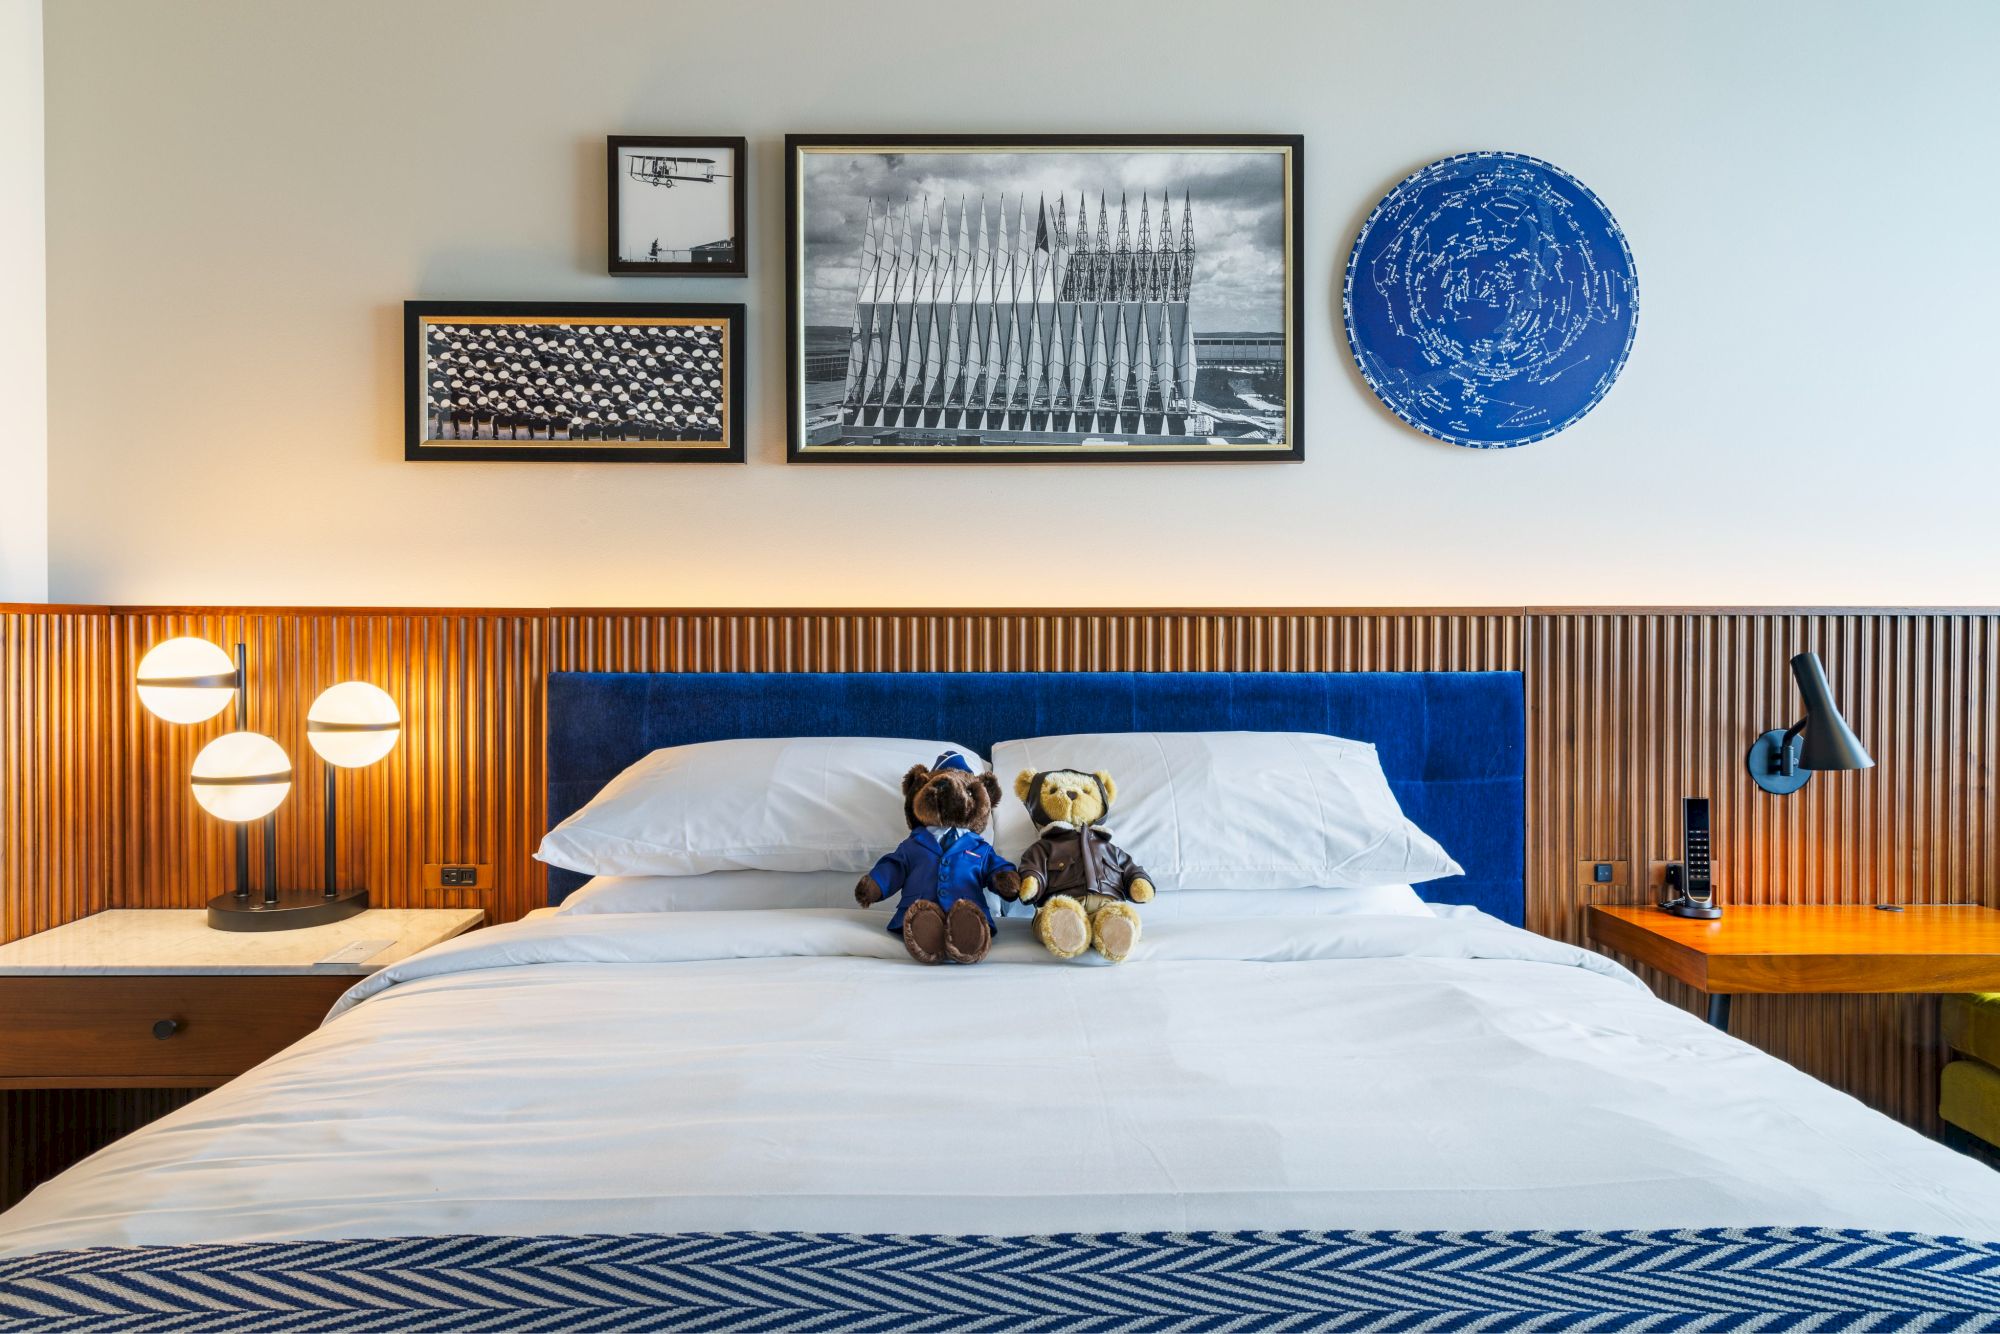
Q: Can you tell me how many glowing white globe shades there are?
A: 3